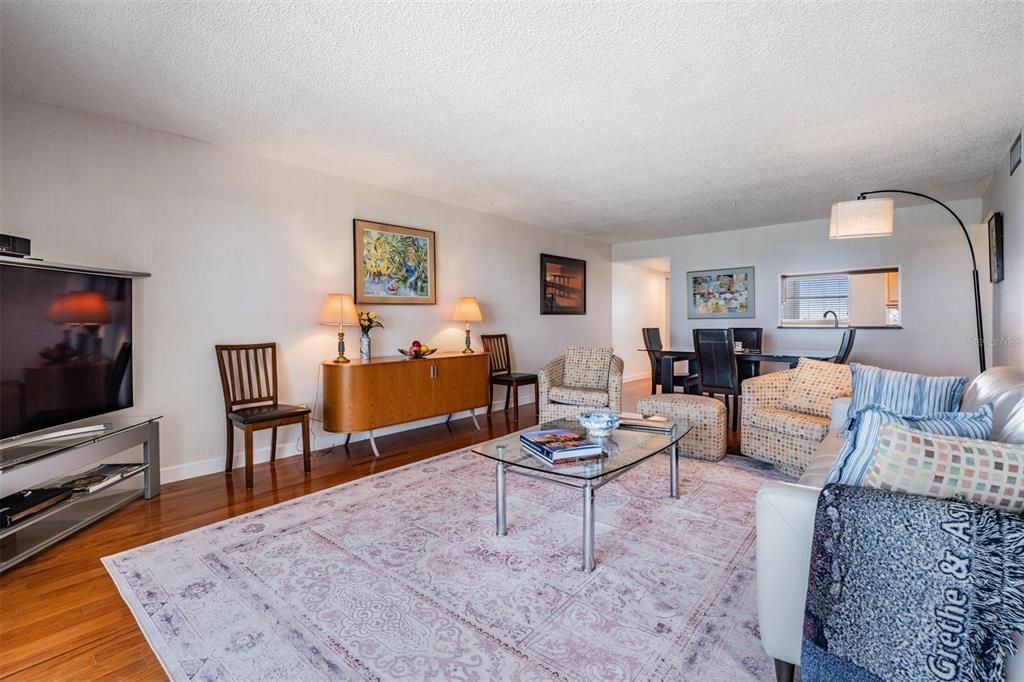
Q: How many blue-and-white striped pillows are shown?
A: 2